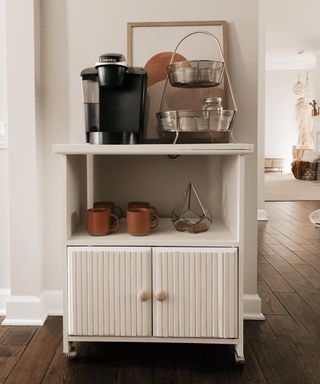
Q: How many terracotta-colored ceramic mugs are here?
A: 4